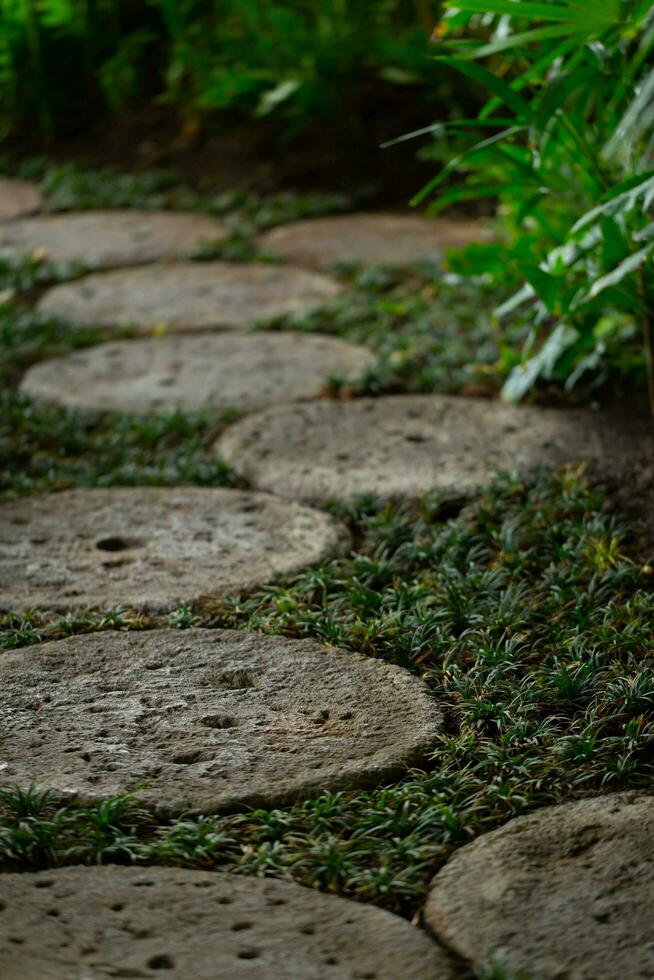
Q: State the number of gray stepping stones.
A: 10